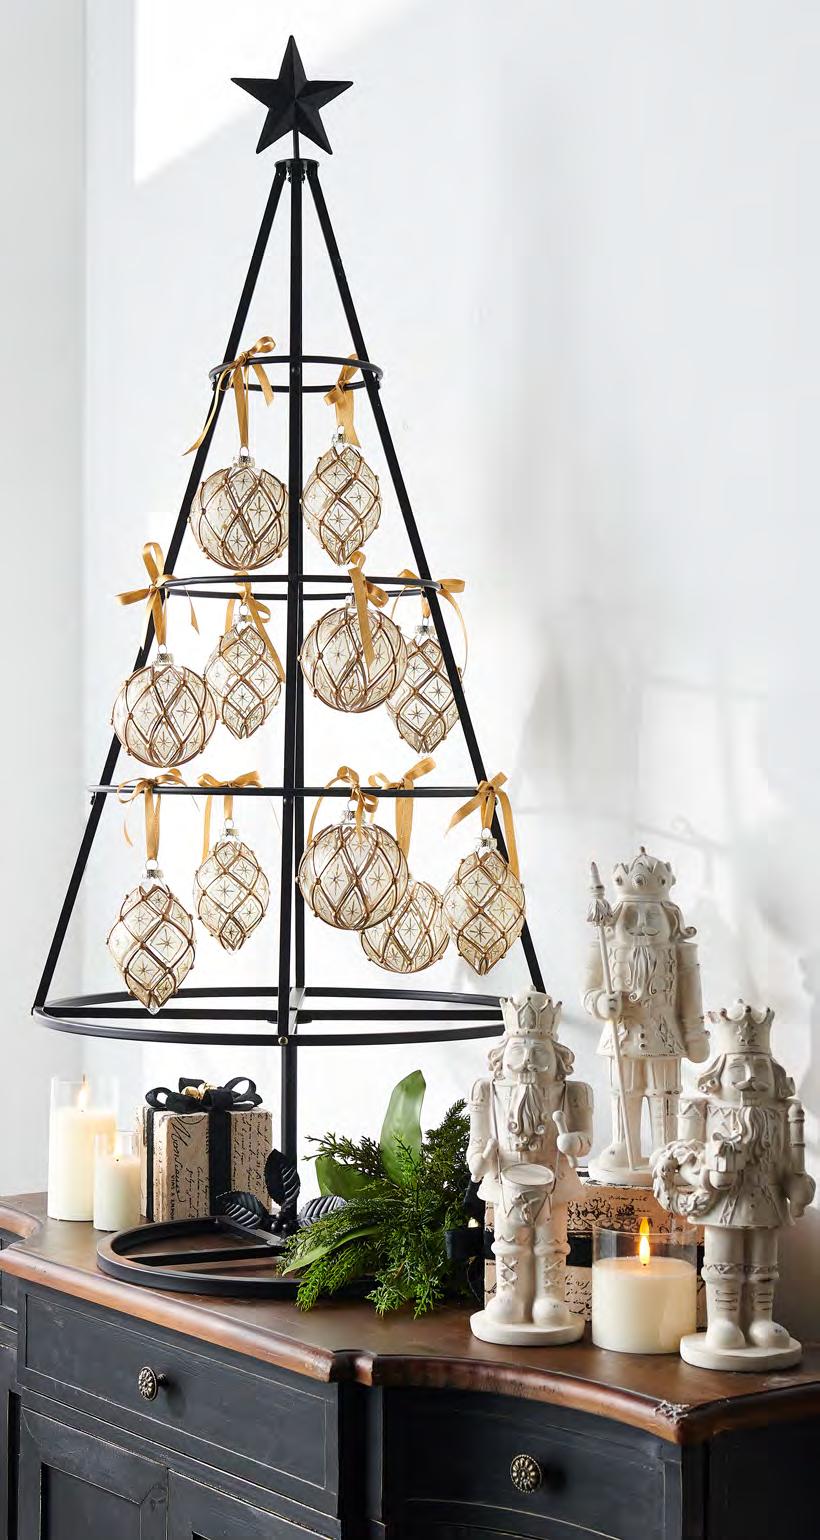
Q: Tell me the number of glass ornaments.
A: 11